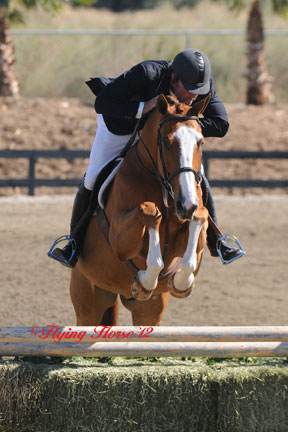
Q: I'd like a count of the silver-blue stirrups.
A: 2